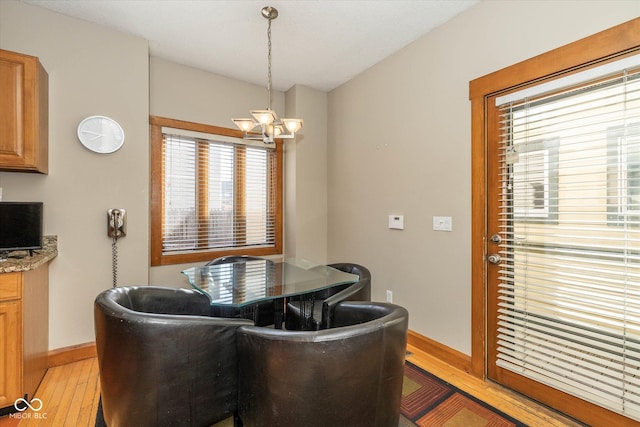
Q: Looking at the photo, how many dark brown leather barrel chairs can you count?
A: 4